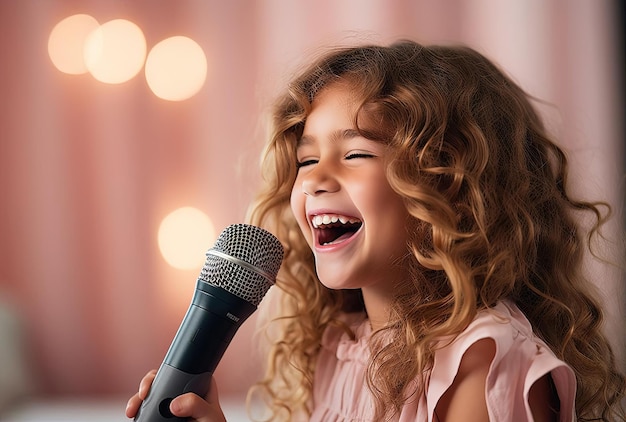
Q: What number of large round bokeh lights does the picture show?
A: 4